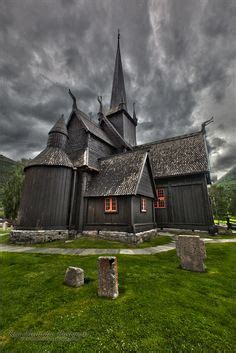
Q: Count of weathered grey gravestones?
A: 3